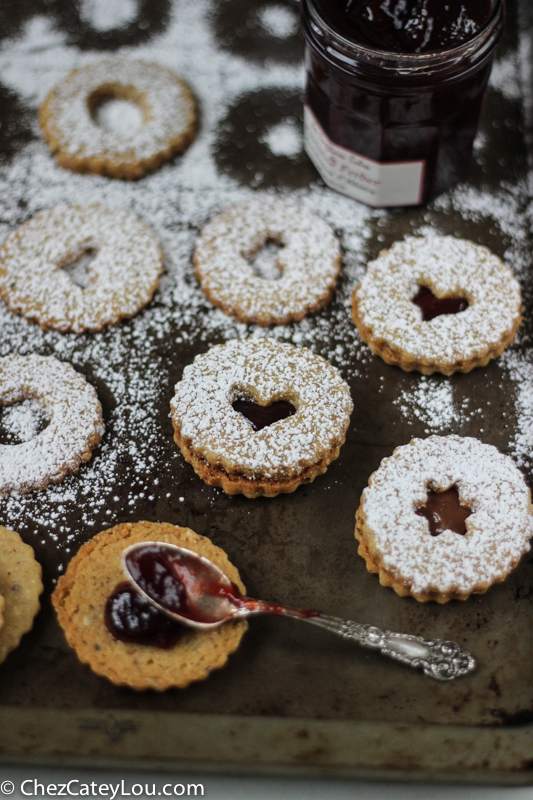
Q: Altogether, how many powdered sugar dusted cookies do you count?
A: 7